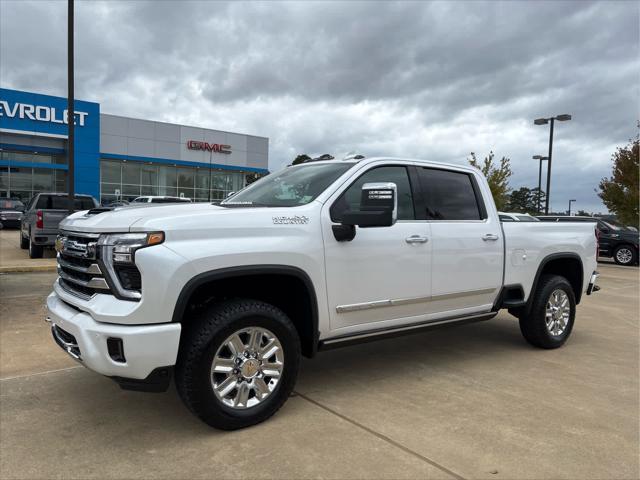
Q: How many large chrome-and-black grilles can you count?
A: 1